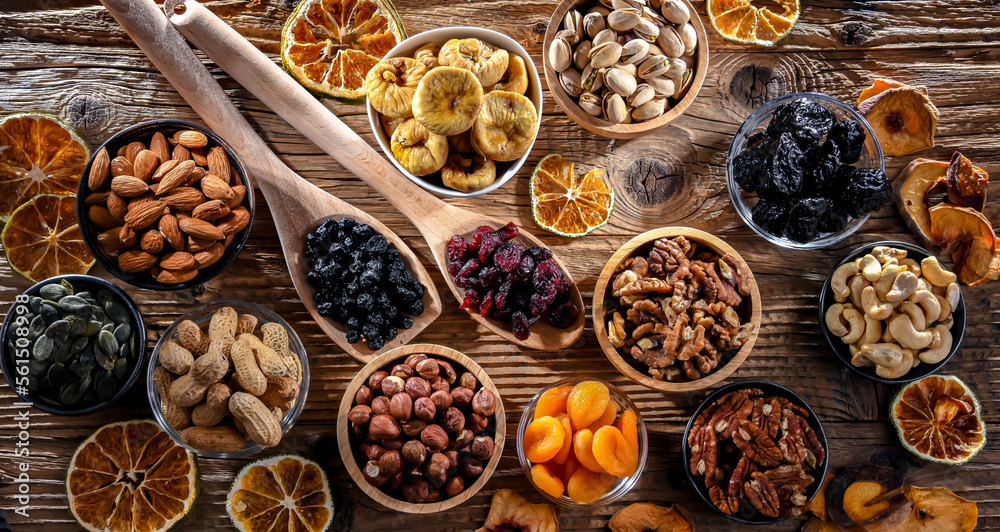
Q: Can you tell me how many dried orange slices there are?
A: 8